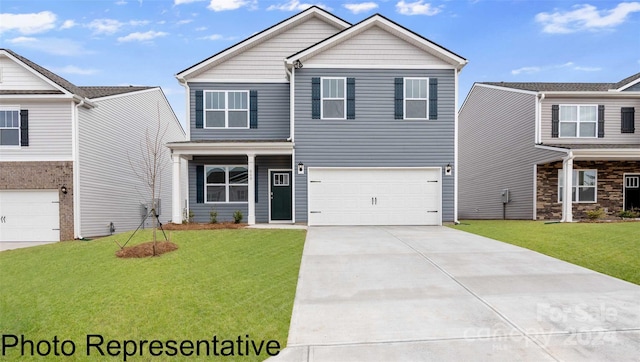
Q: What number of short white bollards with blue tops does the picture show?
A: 0